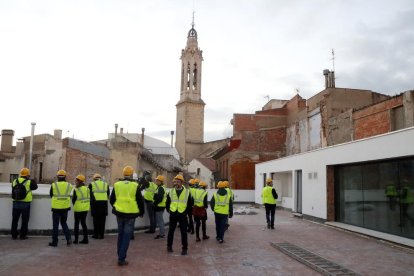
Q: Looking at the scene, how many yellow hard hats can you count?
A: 13